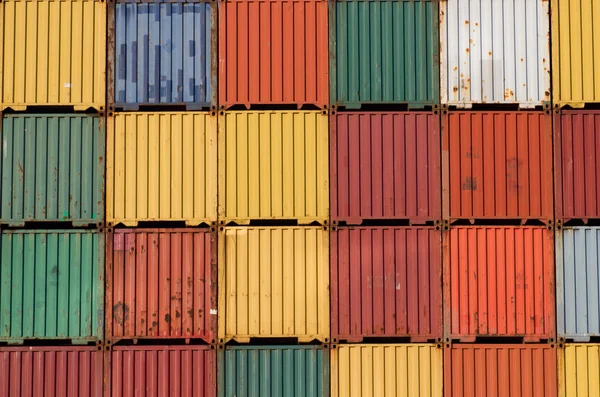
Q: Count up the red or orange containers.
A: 10